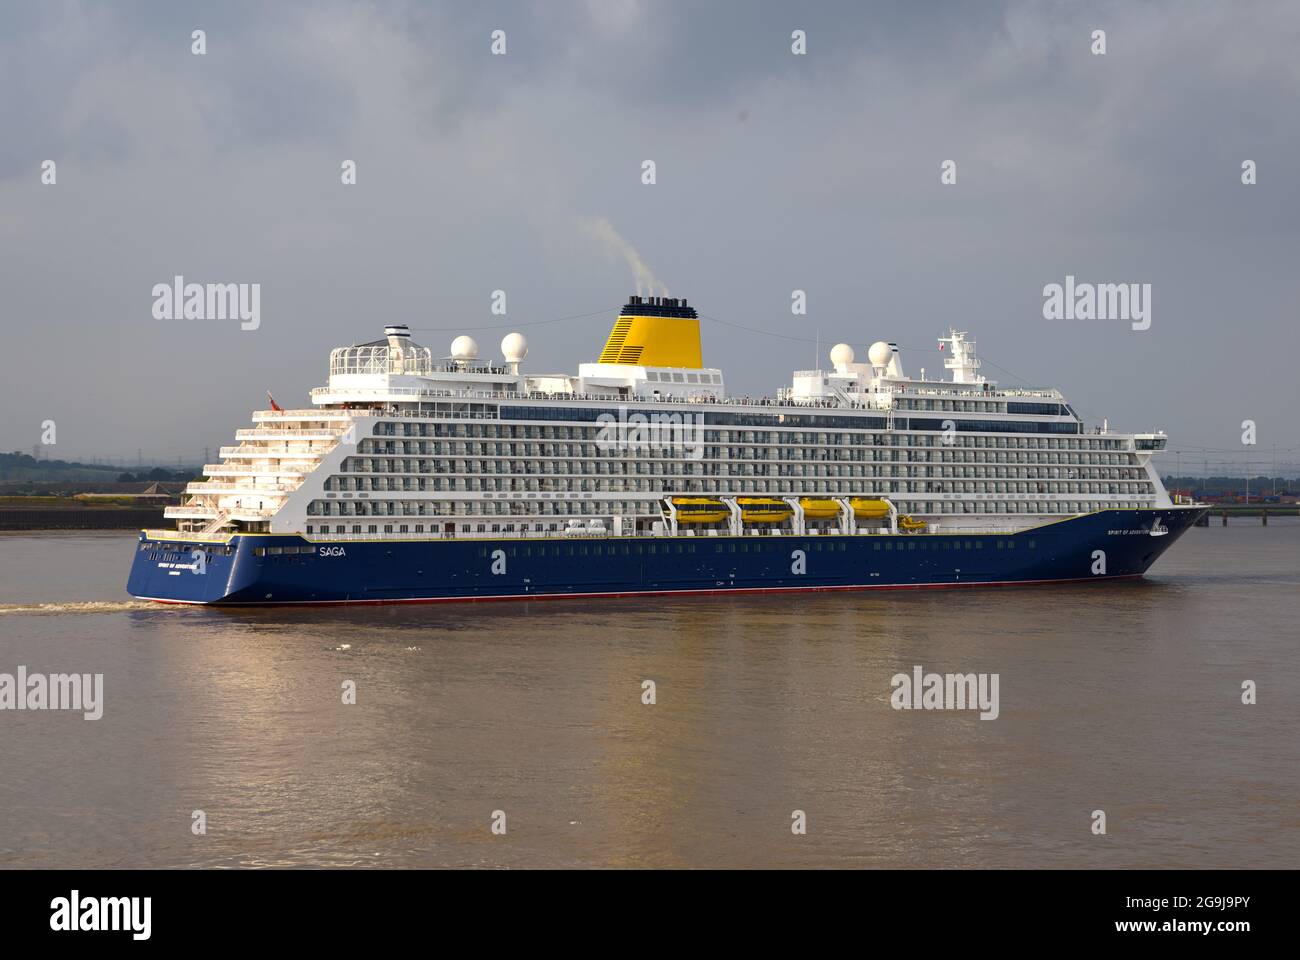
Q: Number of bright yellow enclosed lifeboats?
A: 4